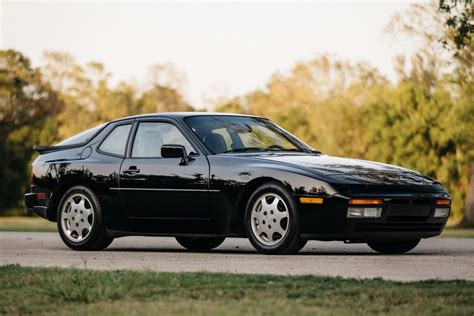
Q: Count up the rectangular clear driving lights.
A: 2